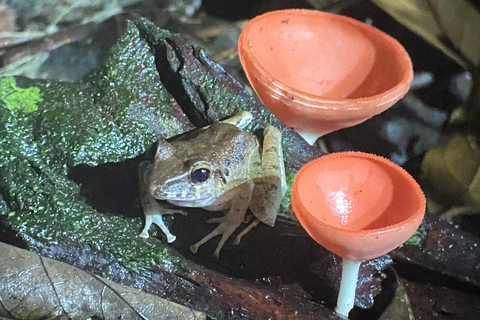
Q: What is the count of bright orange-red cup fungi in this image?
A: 2